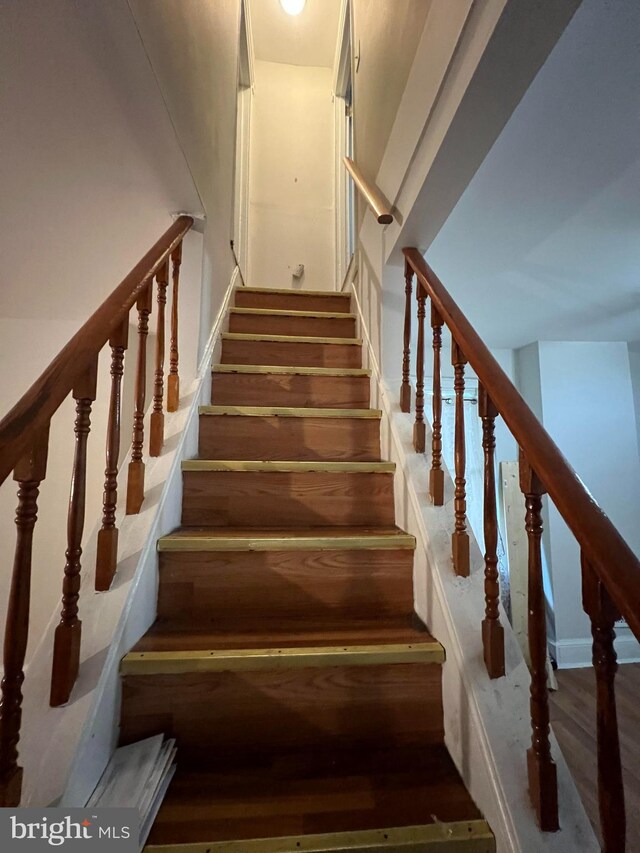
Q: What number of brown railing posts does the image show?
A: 13